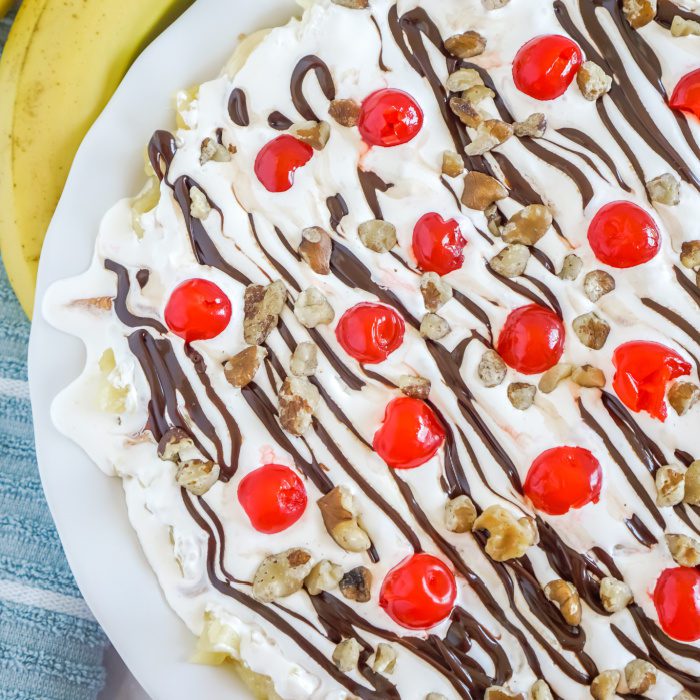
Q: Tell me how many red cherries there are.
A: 15